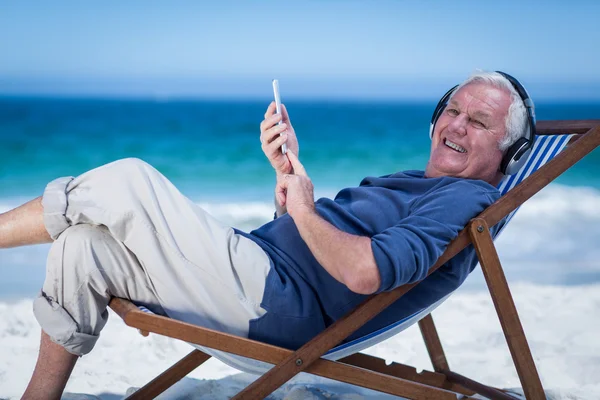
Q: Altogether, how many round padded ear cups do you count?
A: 2